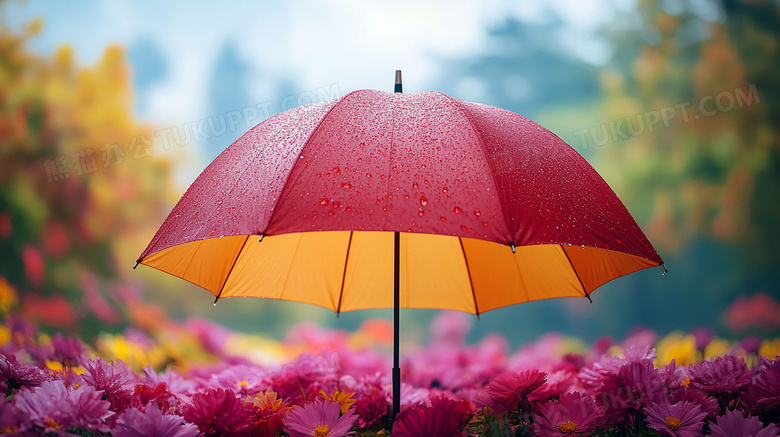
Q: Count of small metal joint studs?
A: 8